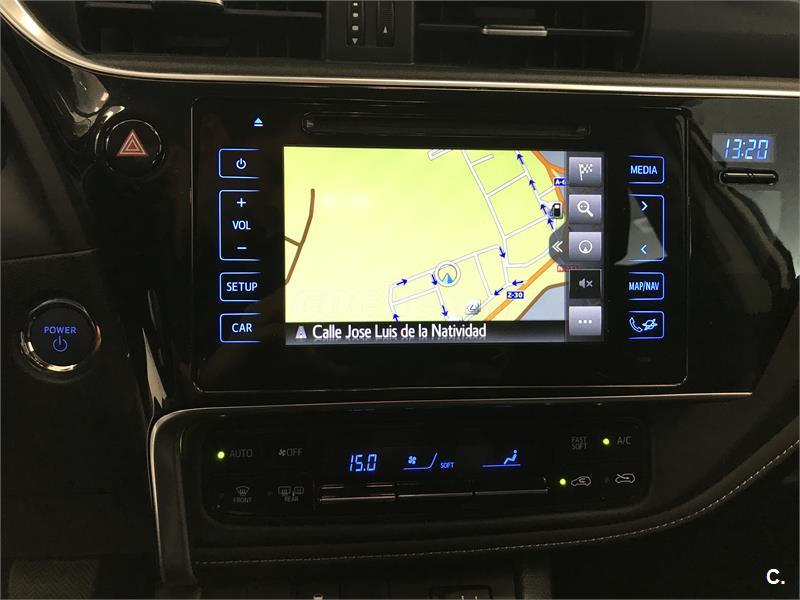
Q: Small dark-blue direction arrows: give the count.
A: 11